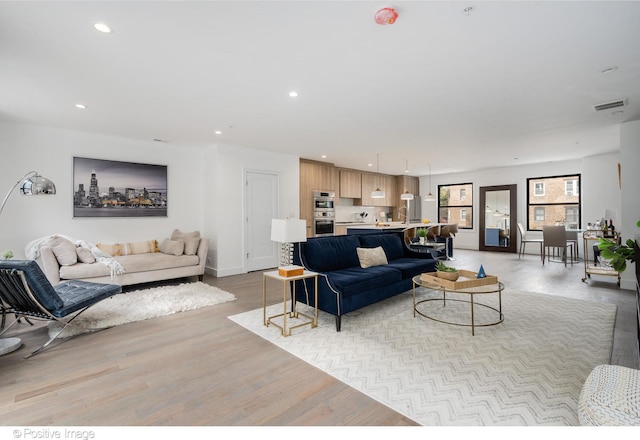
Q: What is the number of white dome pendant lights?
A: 3